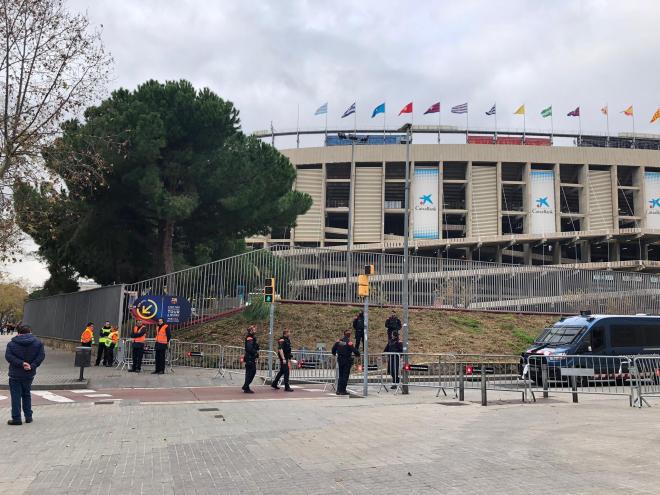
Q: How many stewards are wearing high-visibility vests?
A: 5